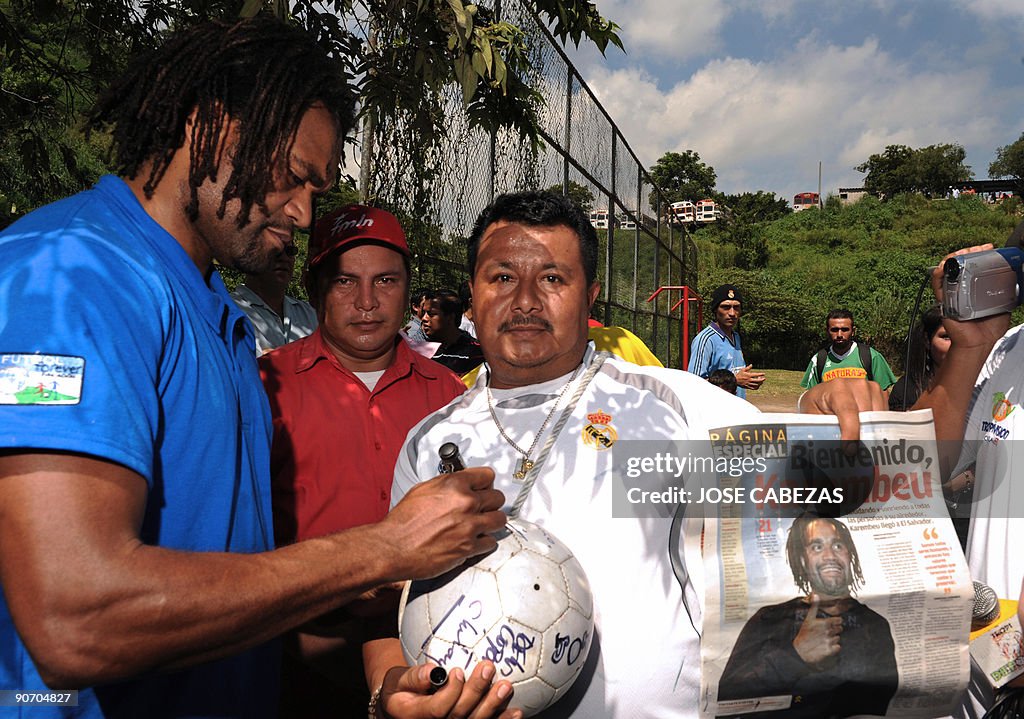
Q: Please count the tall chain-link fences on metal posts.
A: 1